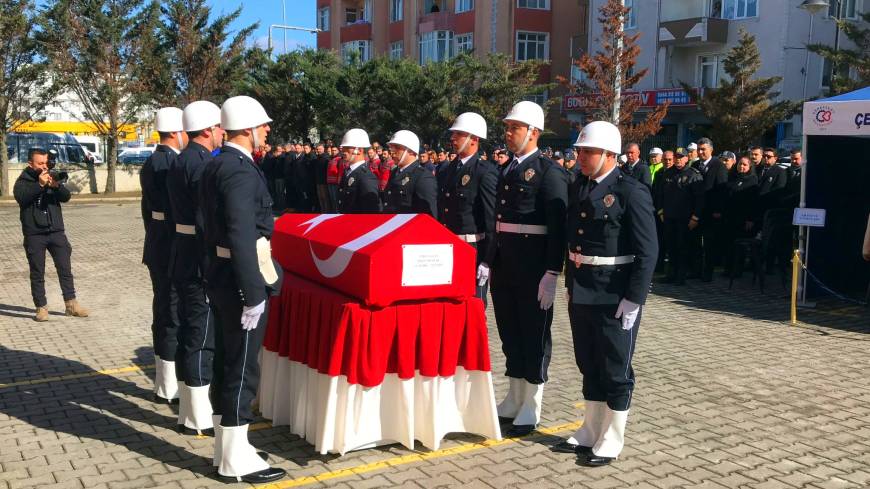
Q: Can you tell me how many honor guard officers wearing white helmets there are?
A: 8